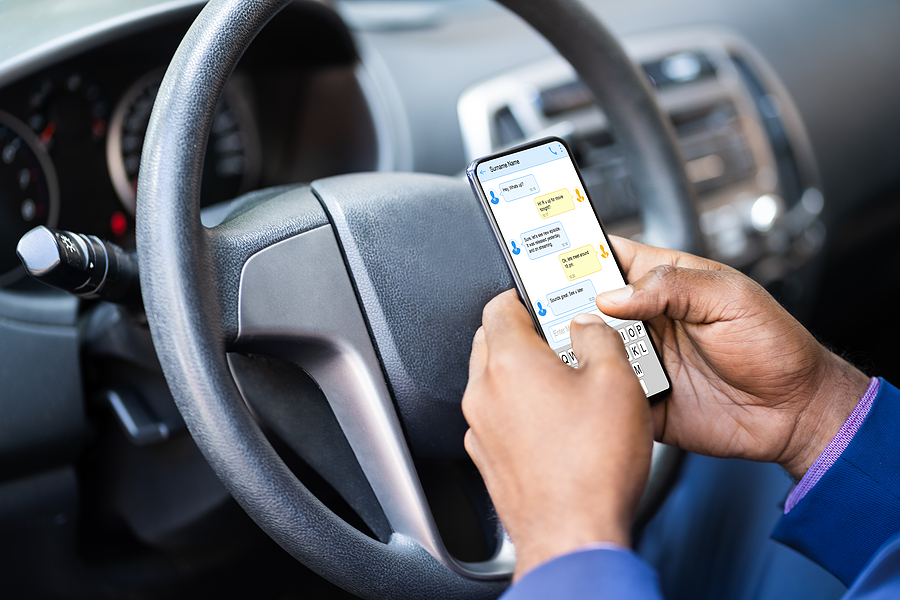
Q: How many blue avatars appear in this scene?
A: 3